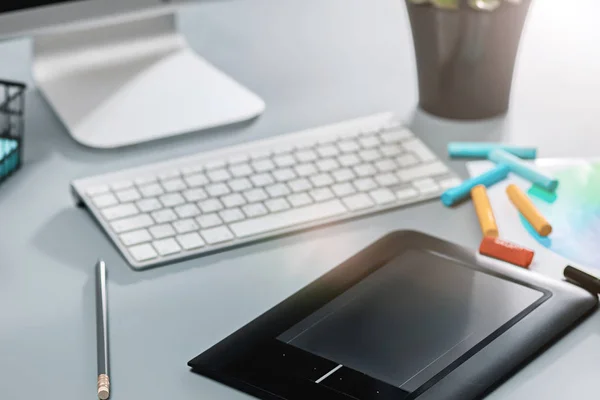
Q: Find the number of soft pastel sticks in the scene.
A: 7